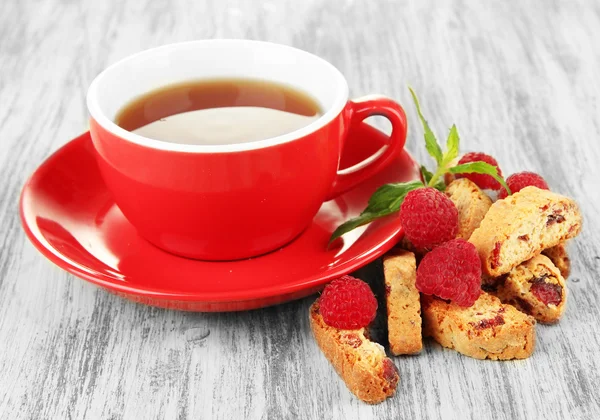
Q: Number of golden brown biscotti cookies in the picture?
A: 7